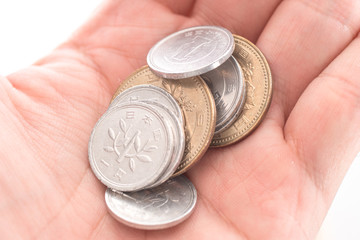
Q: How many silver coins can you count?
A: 7